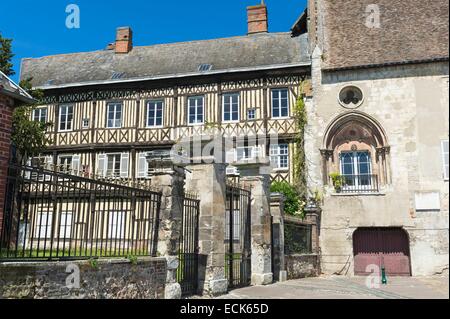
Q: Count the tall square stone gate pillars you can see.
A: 3